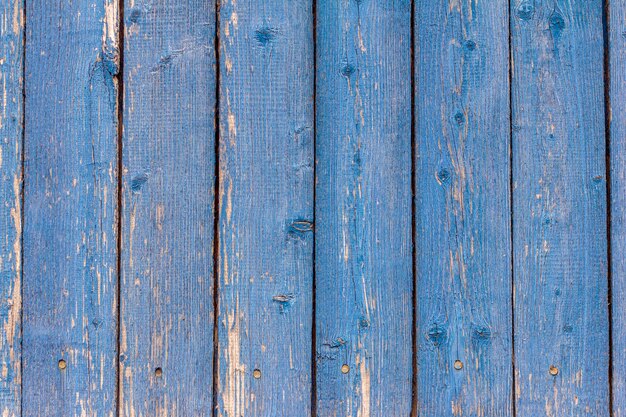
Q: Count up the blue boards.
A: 8